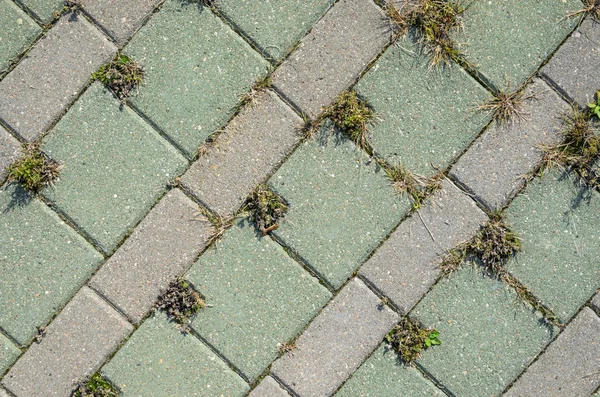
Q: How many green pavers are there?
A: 15